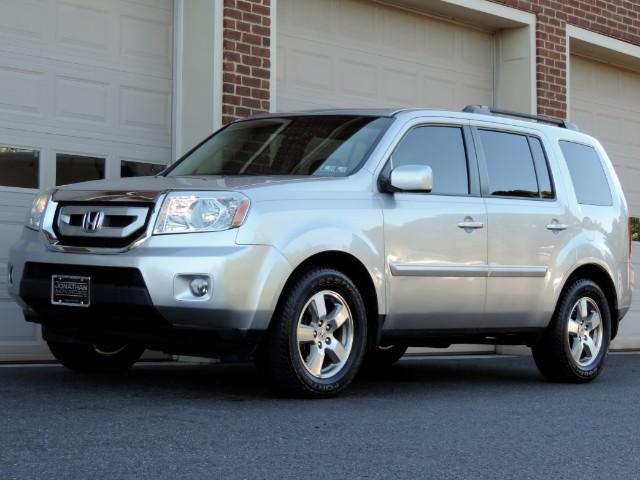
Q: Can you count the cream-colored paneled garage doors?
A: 3